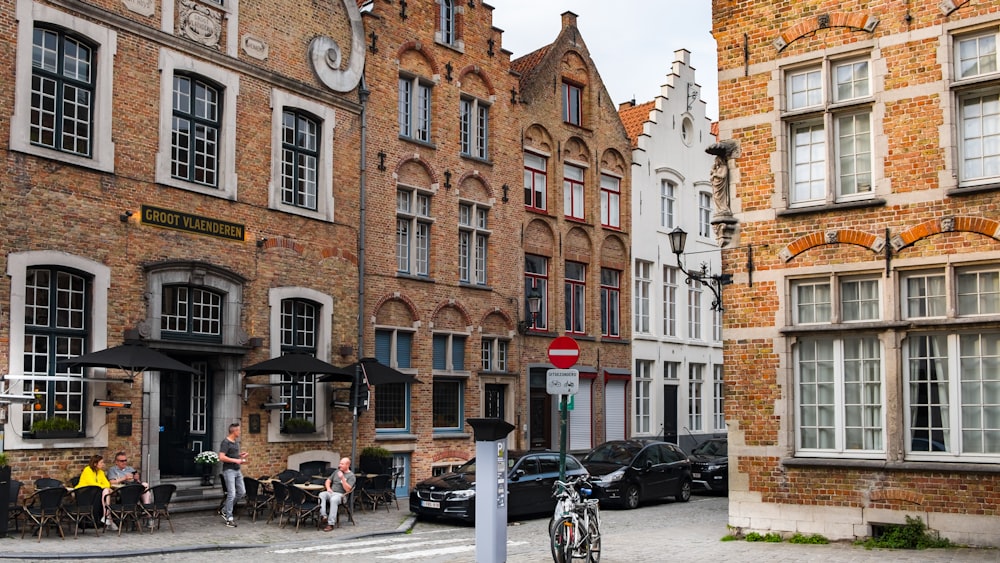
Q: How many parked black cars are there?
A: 3